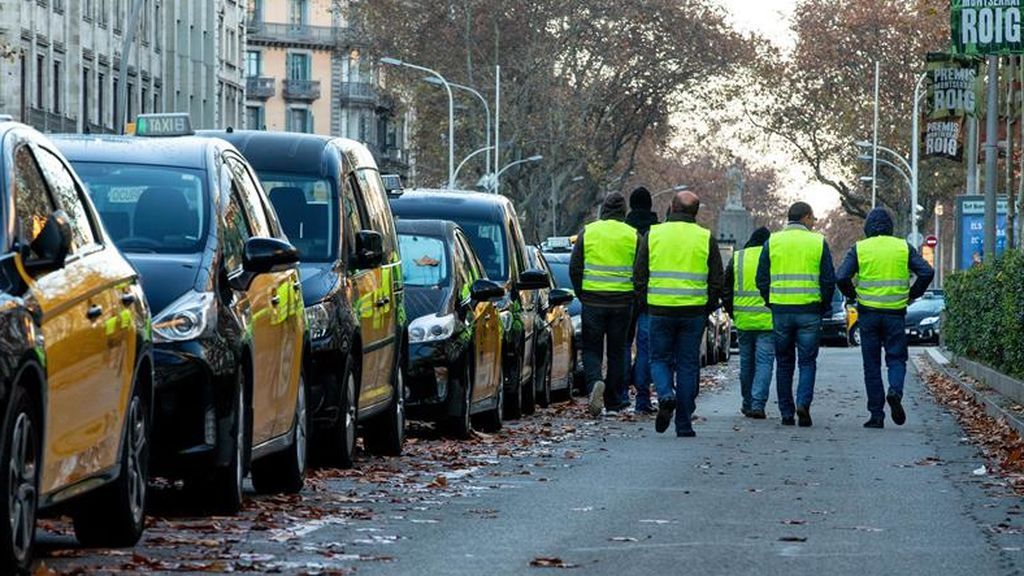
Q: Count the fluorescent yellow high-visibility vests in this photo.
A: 5